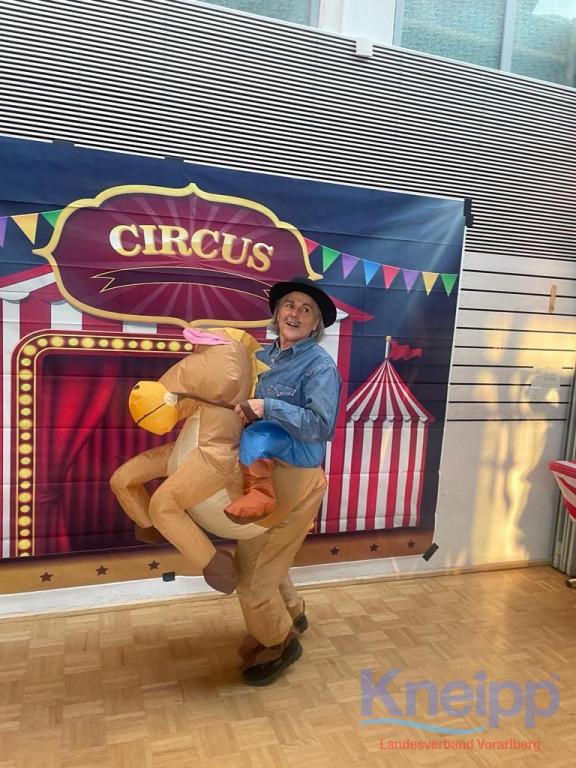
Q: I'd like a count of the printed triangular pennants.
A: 11